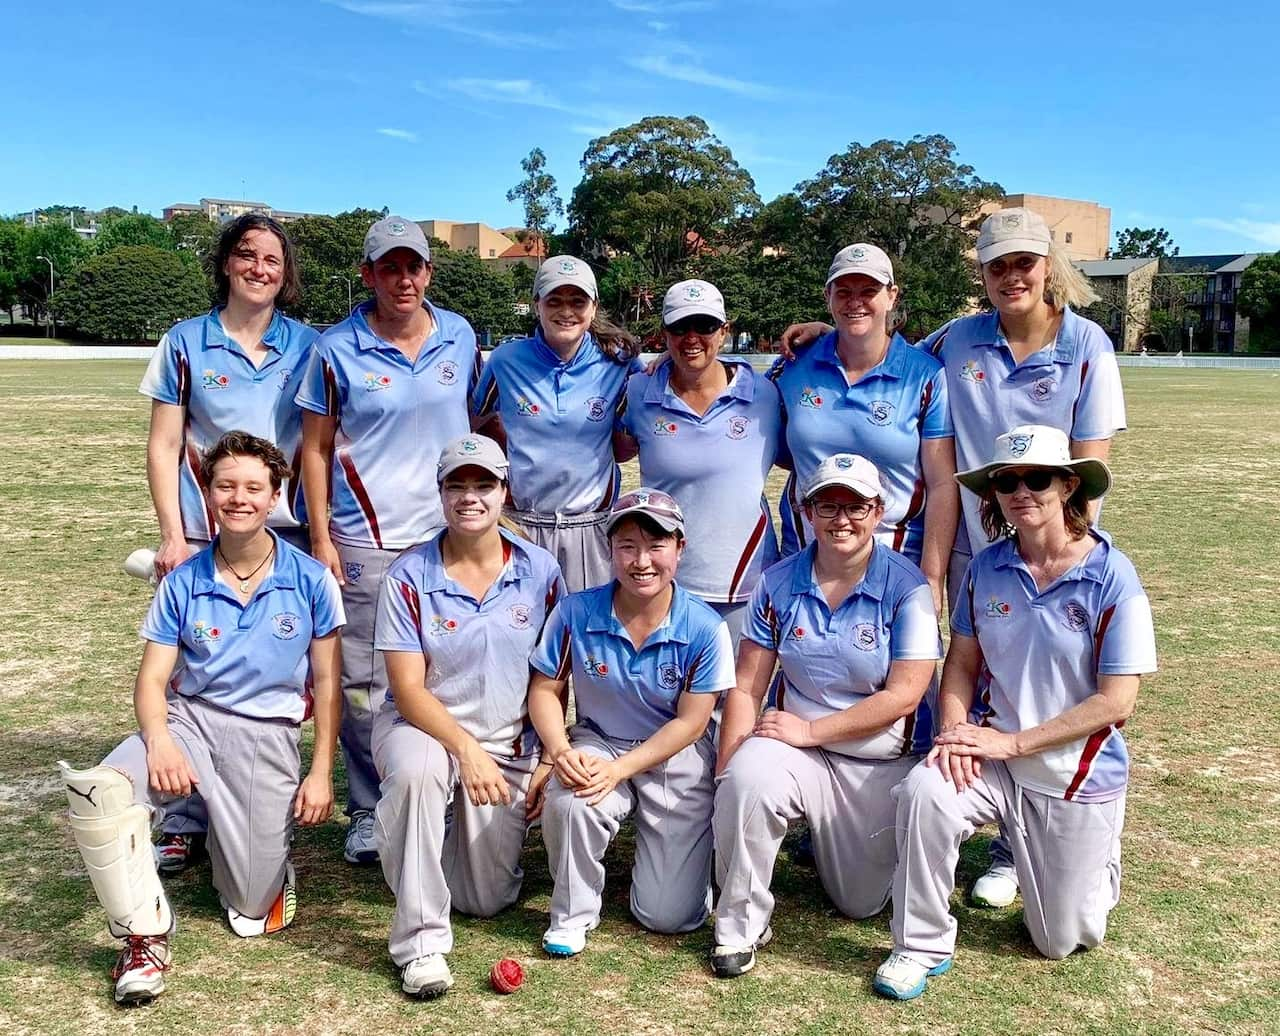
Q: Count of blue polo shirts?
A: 11